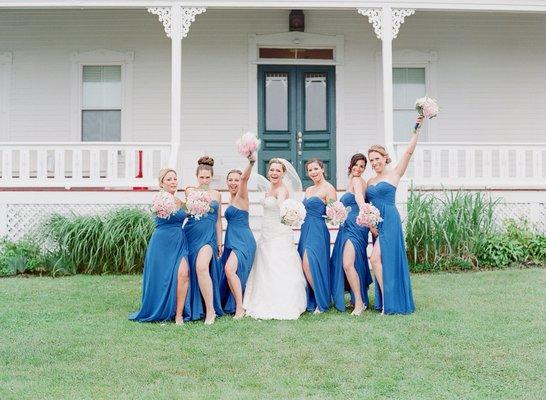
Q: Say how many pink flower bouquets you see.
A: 6